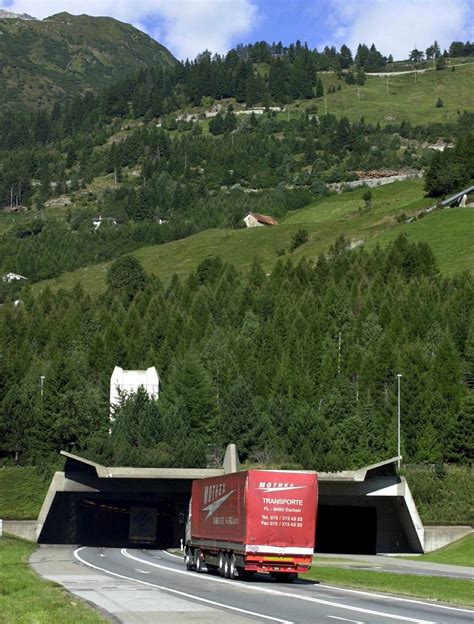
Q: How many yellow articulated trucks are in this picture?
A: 0